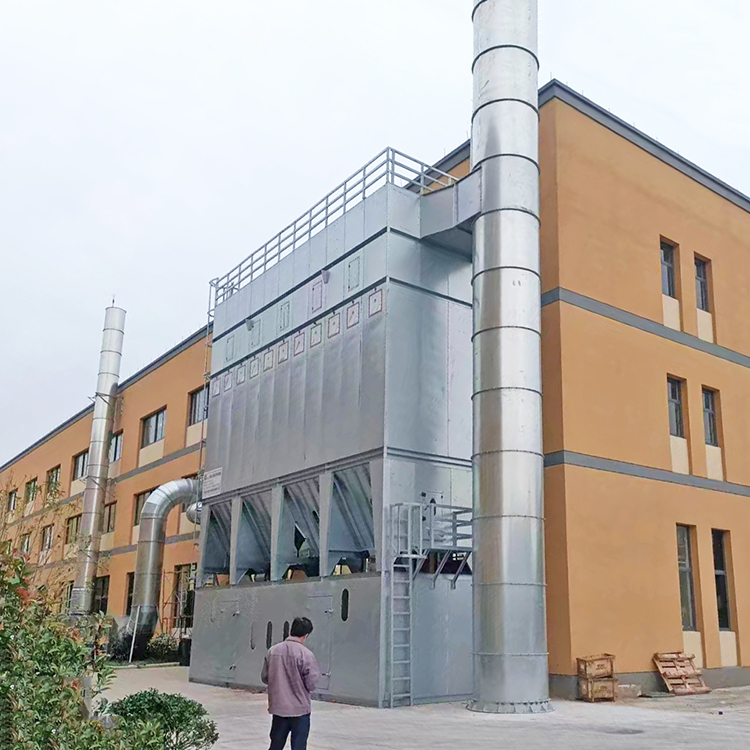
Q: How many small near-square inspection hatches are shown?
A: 11